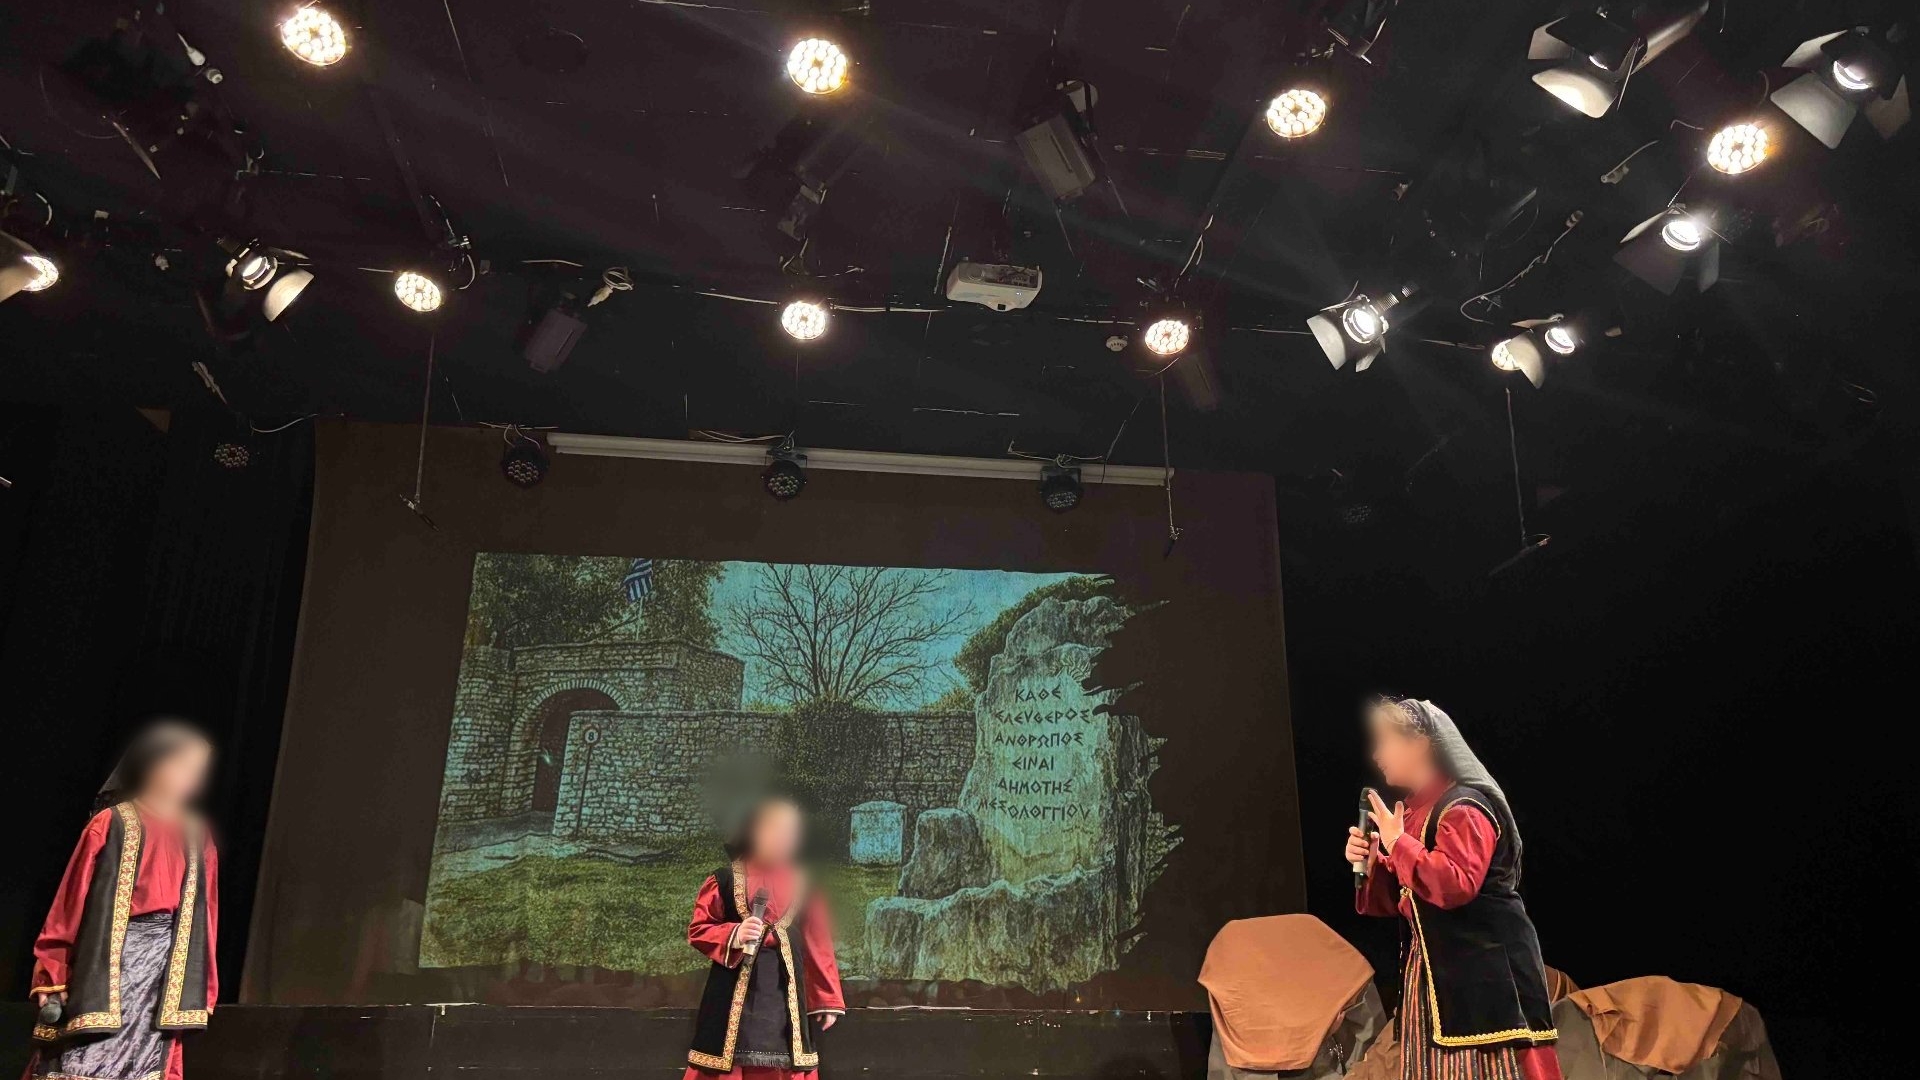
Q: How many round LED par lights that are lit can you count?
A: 9